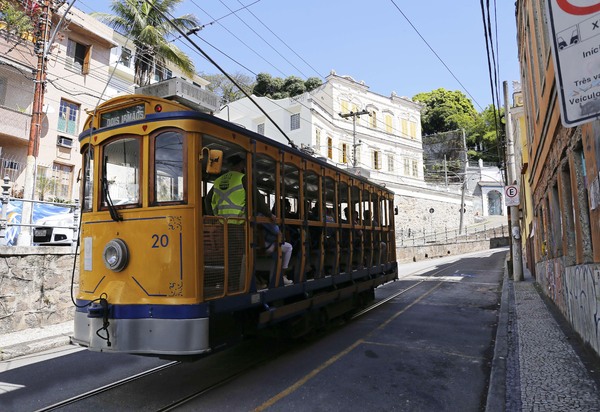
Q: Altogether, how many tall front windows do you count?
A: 3